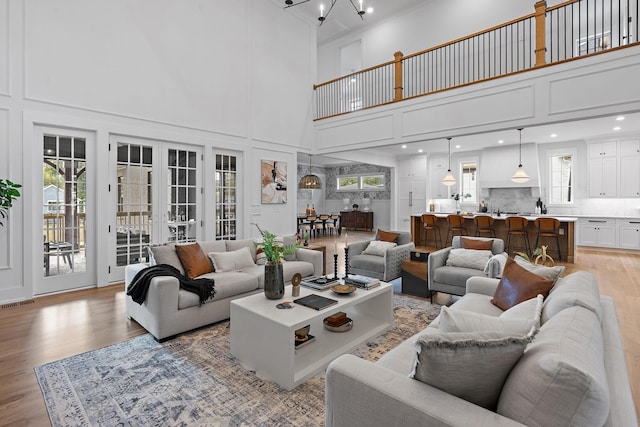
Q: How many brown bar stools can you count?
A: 5